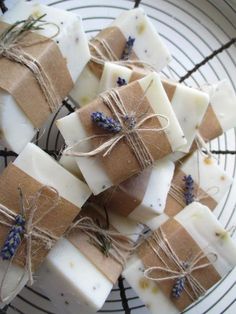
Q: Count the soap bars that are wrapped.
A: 10